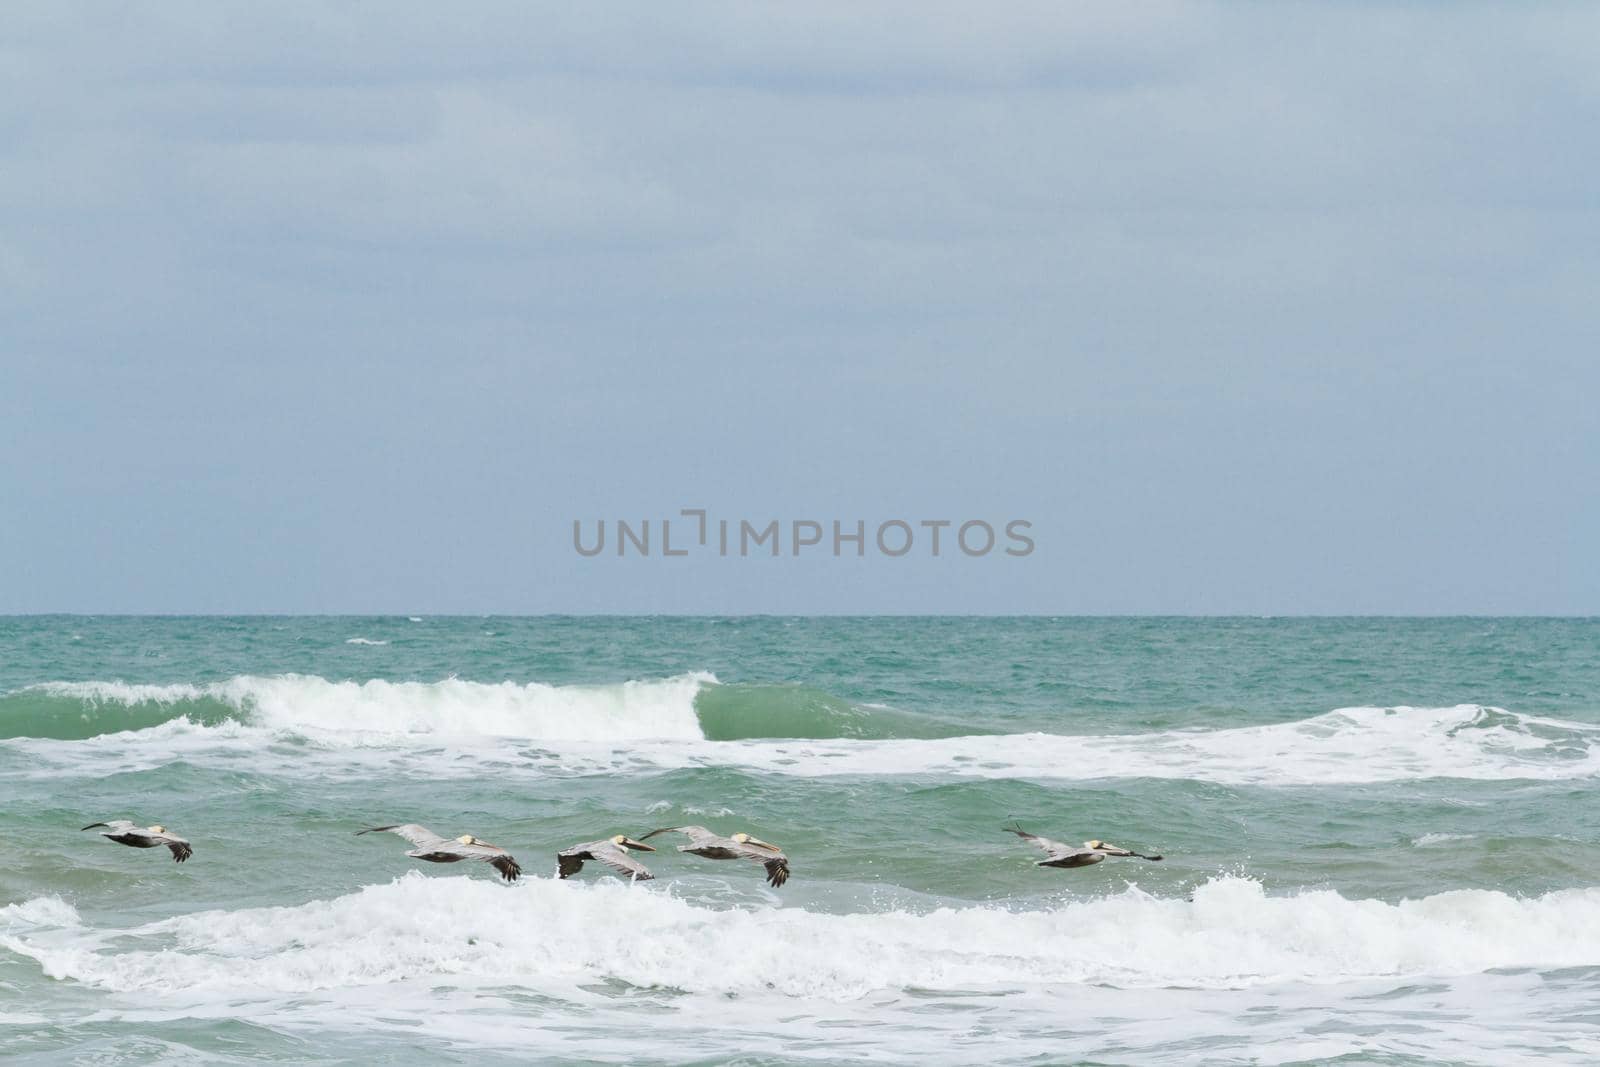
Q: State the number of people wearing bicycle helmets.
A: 0